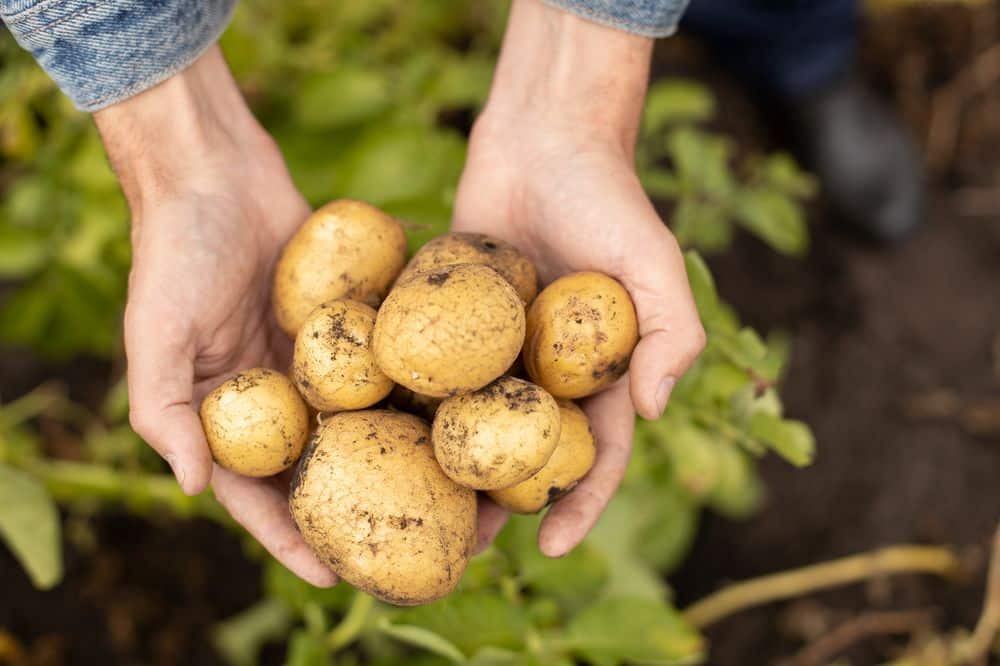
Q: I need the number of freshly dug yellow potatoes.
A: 9